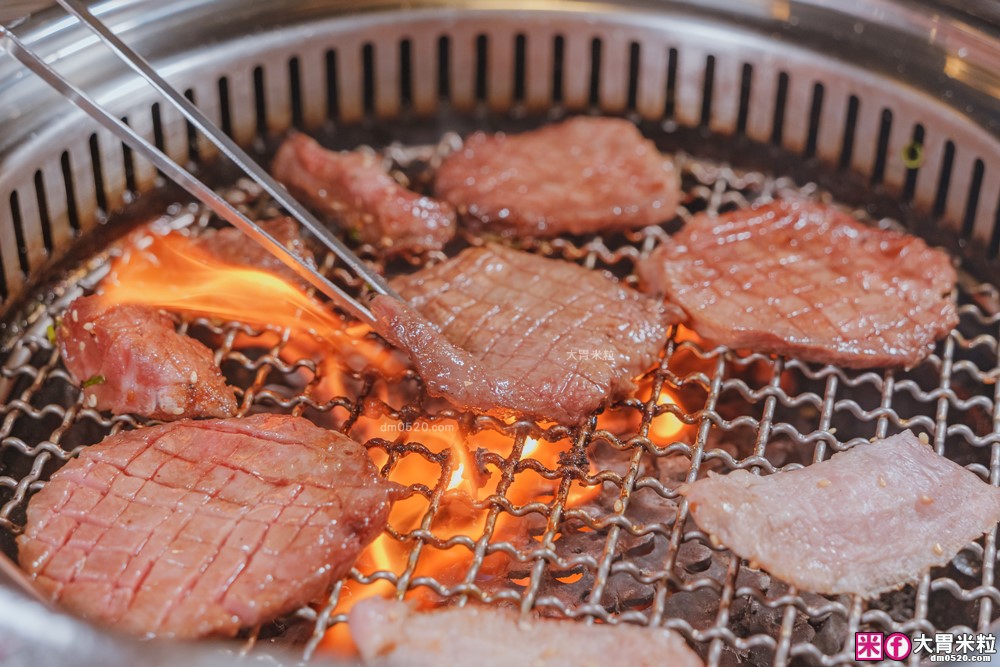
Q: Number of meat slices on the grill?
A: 9